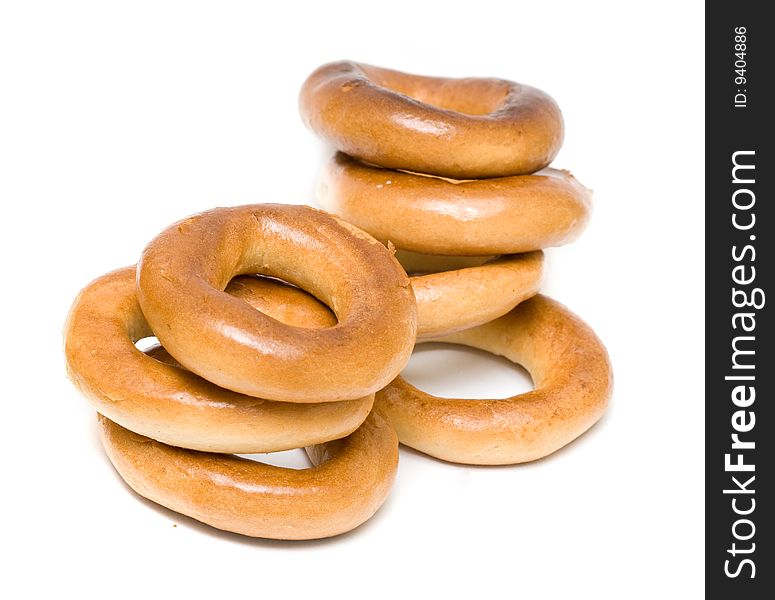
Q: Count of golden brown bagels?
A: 7